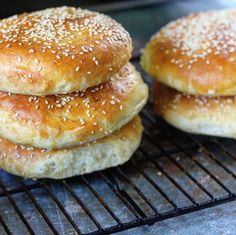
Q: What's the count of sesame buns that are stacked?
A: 5